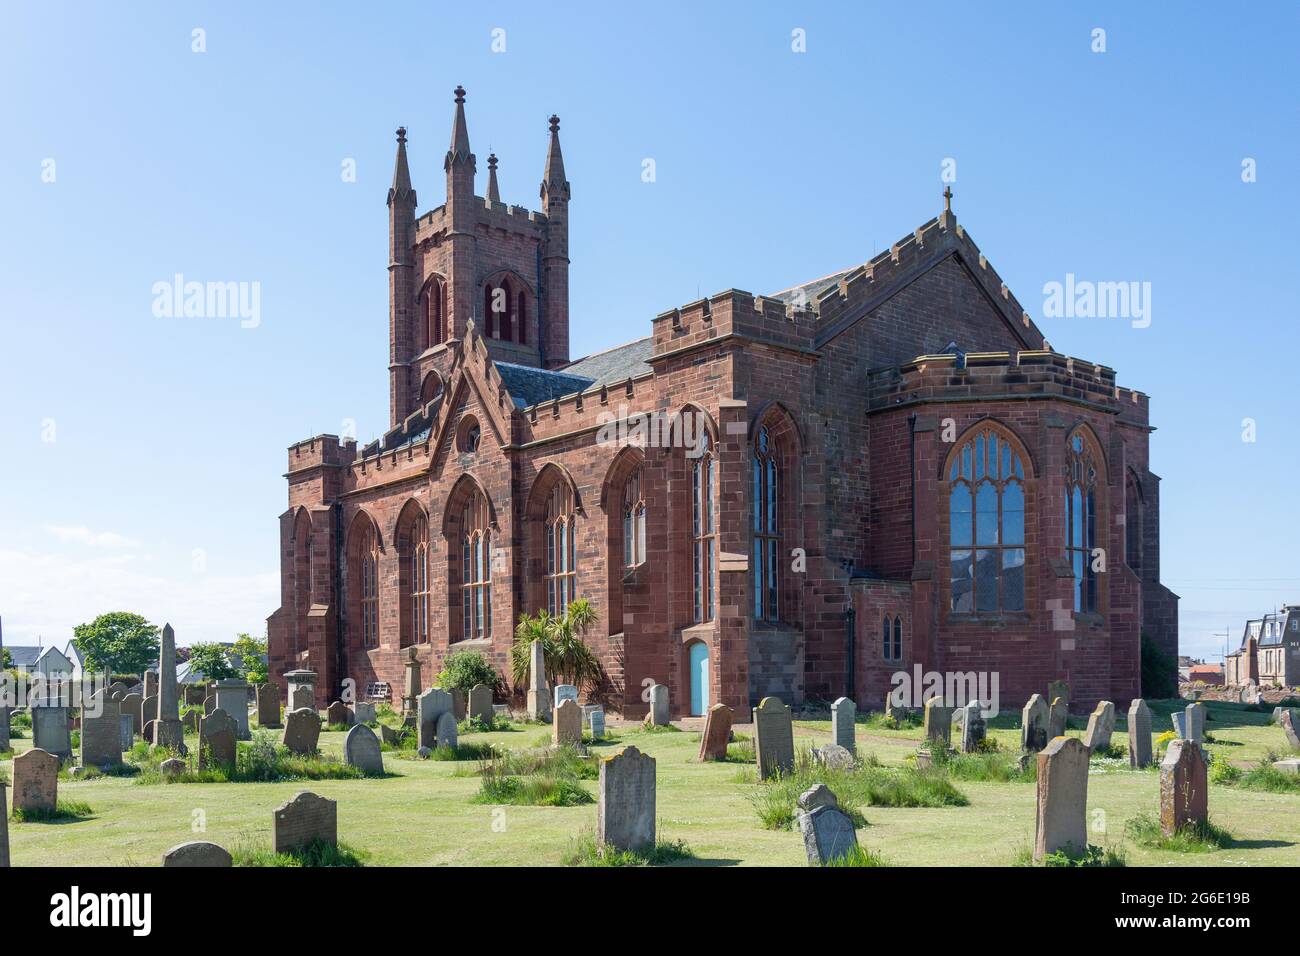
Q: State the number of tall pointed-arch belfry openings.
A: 2